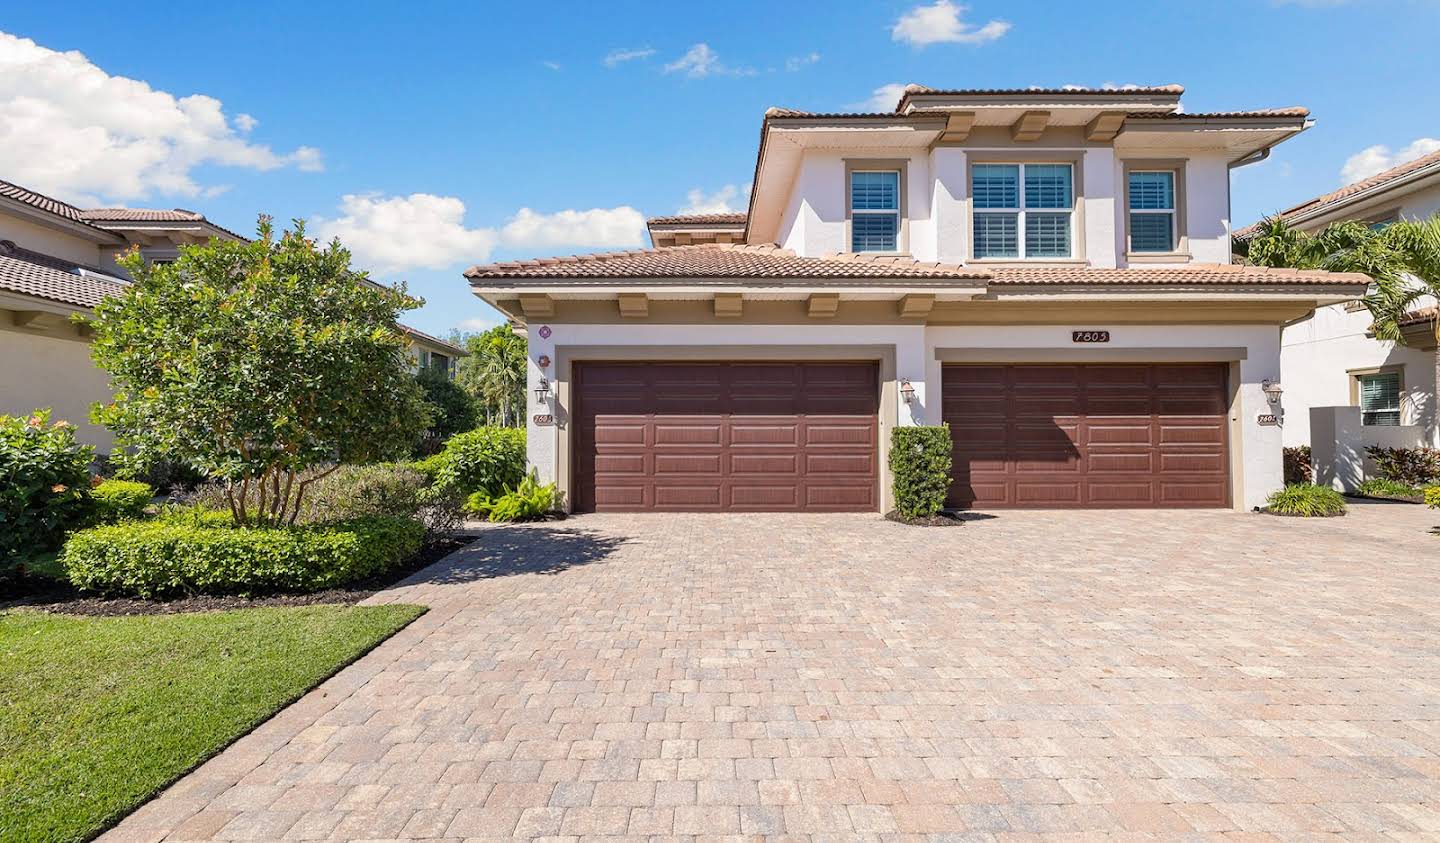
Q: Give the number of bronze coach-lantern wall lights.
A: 3